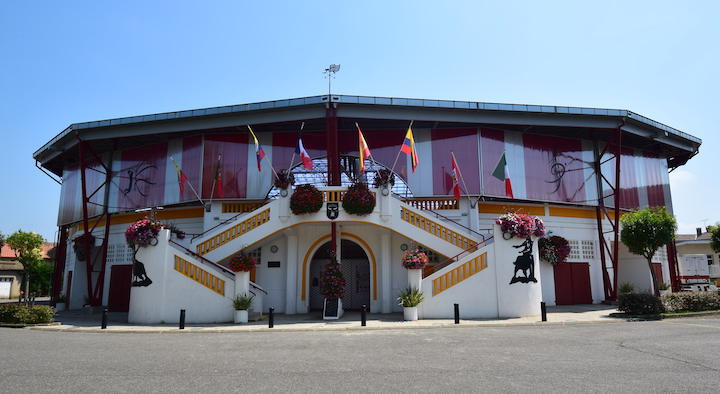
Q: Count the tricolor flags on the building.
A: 5